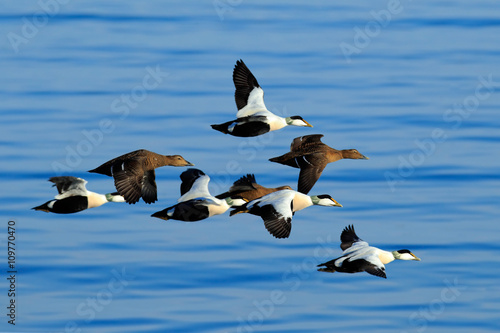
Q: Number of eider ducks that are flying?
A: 8